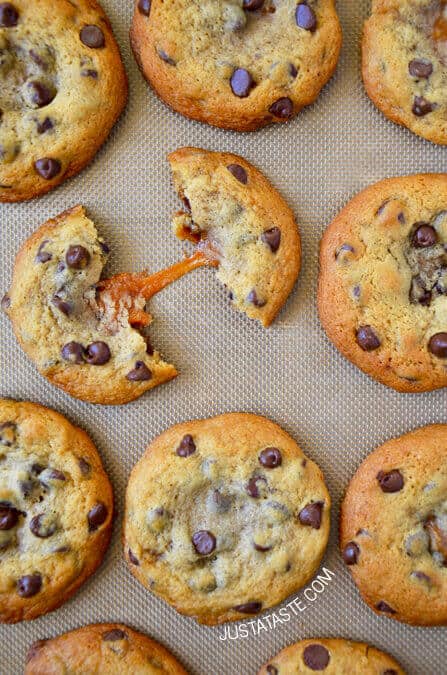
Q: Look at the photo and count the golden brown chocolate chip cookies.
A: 10